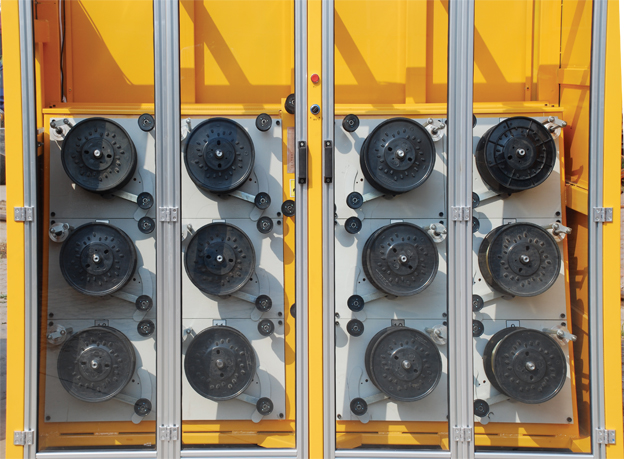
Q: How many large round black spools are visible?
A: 12